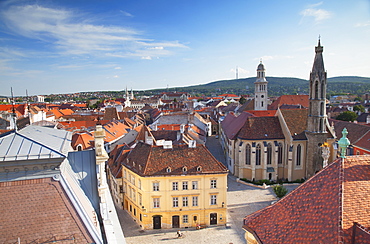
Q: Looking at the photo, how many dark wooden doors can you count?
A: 3